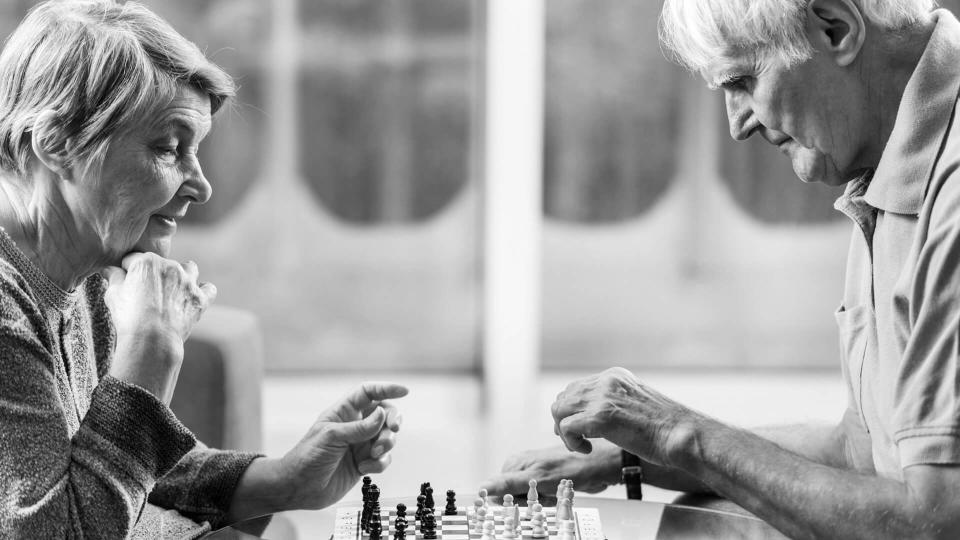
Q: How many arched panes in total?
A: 4